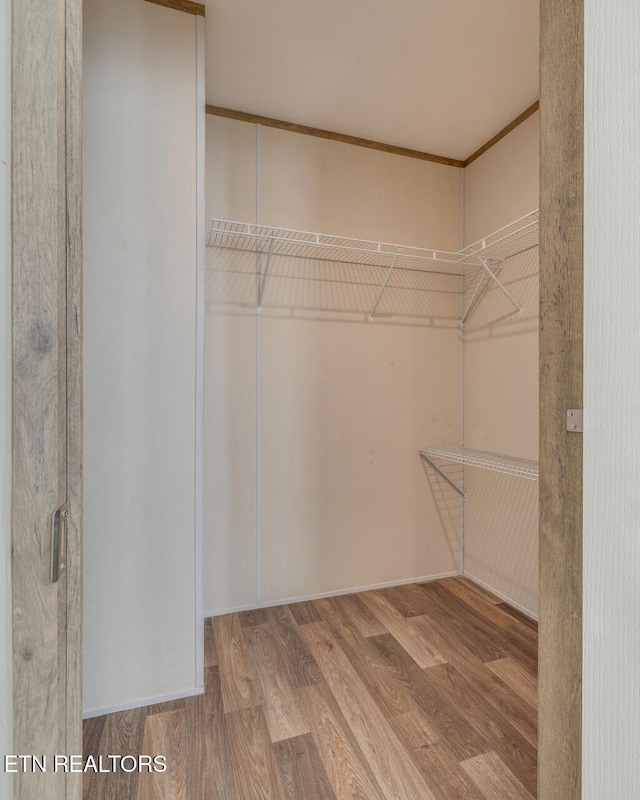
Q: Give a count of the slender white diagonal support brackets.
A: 5